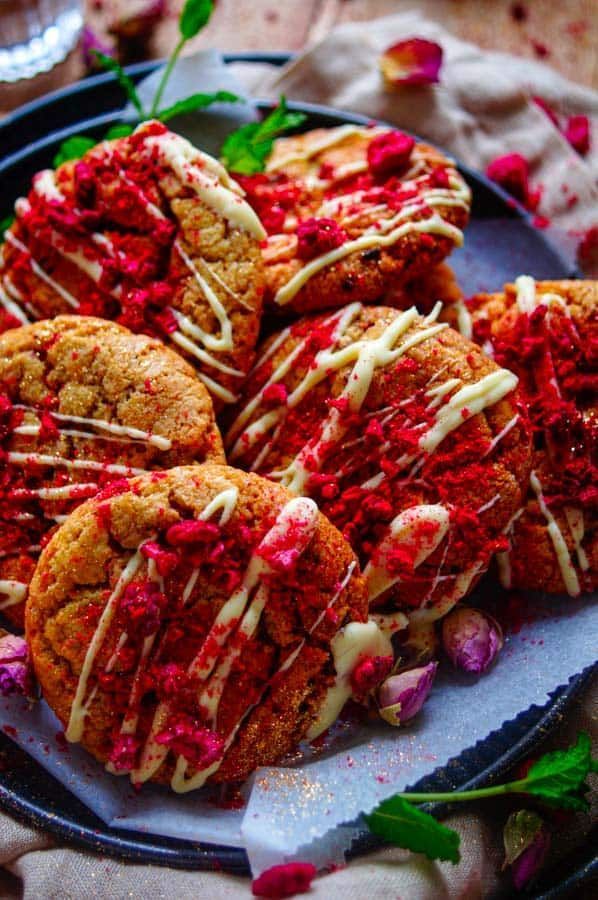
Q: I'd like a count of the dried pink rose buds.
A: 4